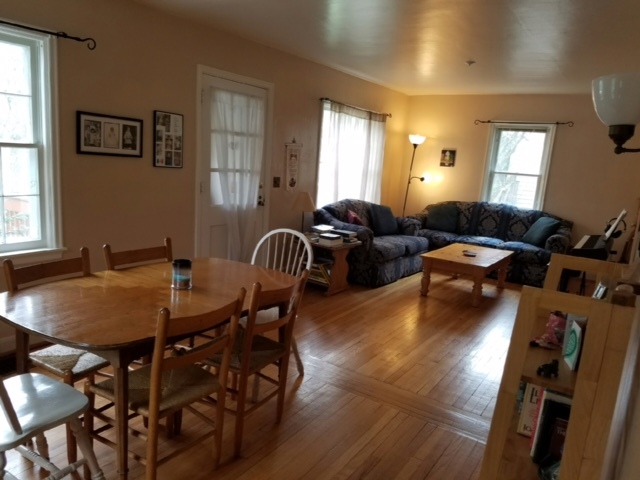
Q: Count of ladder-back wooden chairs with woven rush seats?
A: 4